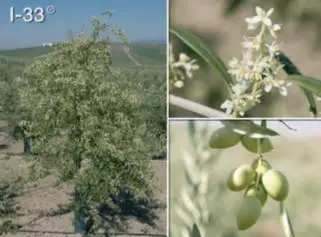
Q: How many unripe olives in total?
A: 7